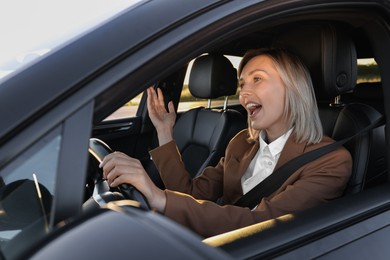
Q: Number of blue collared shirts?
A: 0